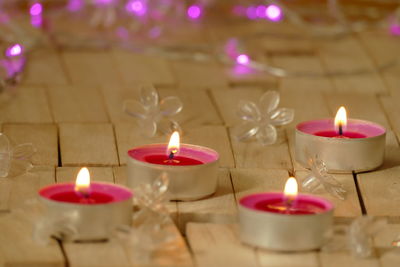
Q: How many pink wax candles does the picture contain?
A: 4